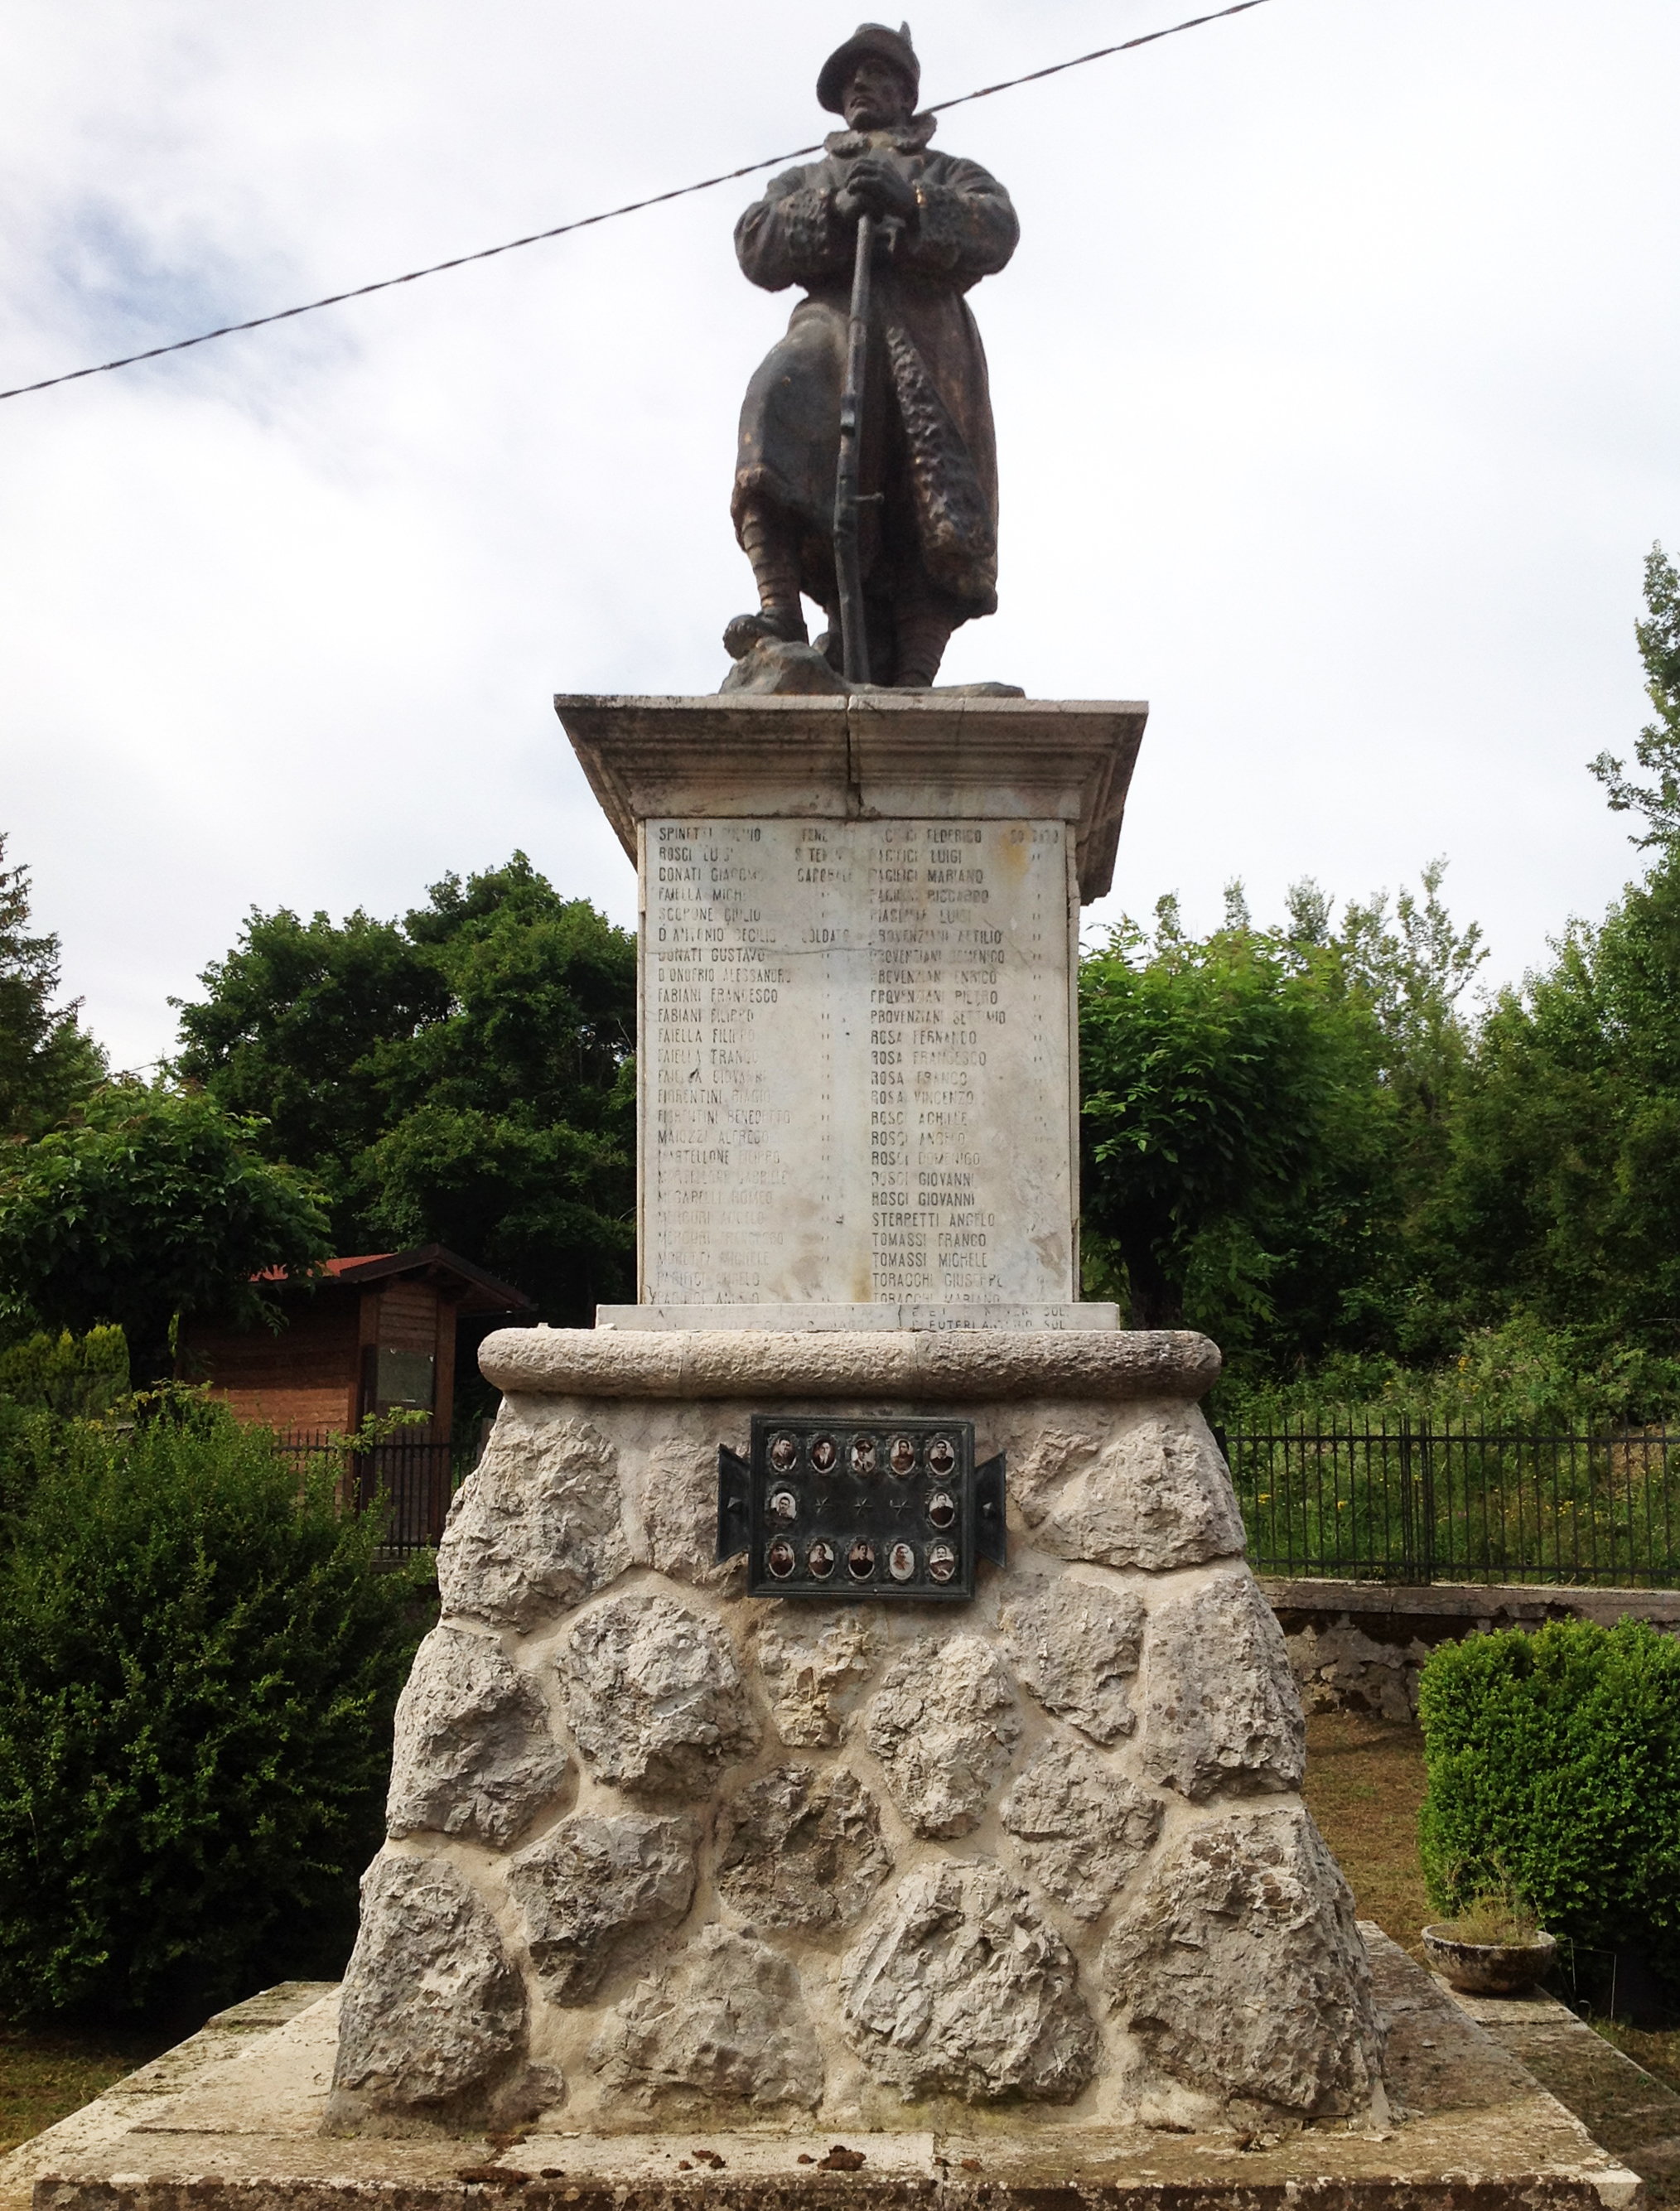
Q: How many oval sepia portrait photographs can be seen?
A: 12